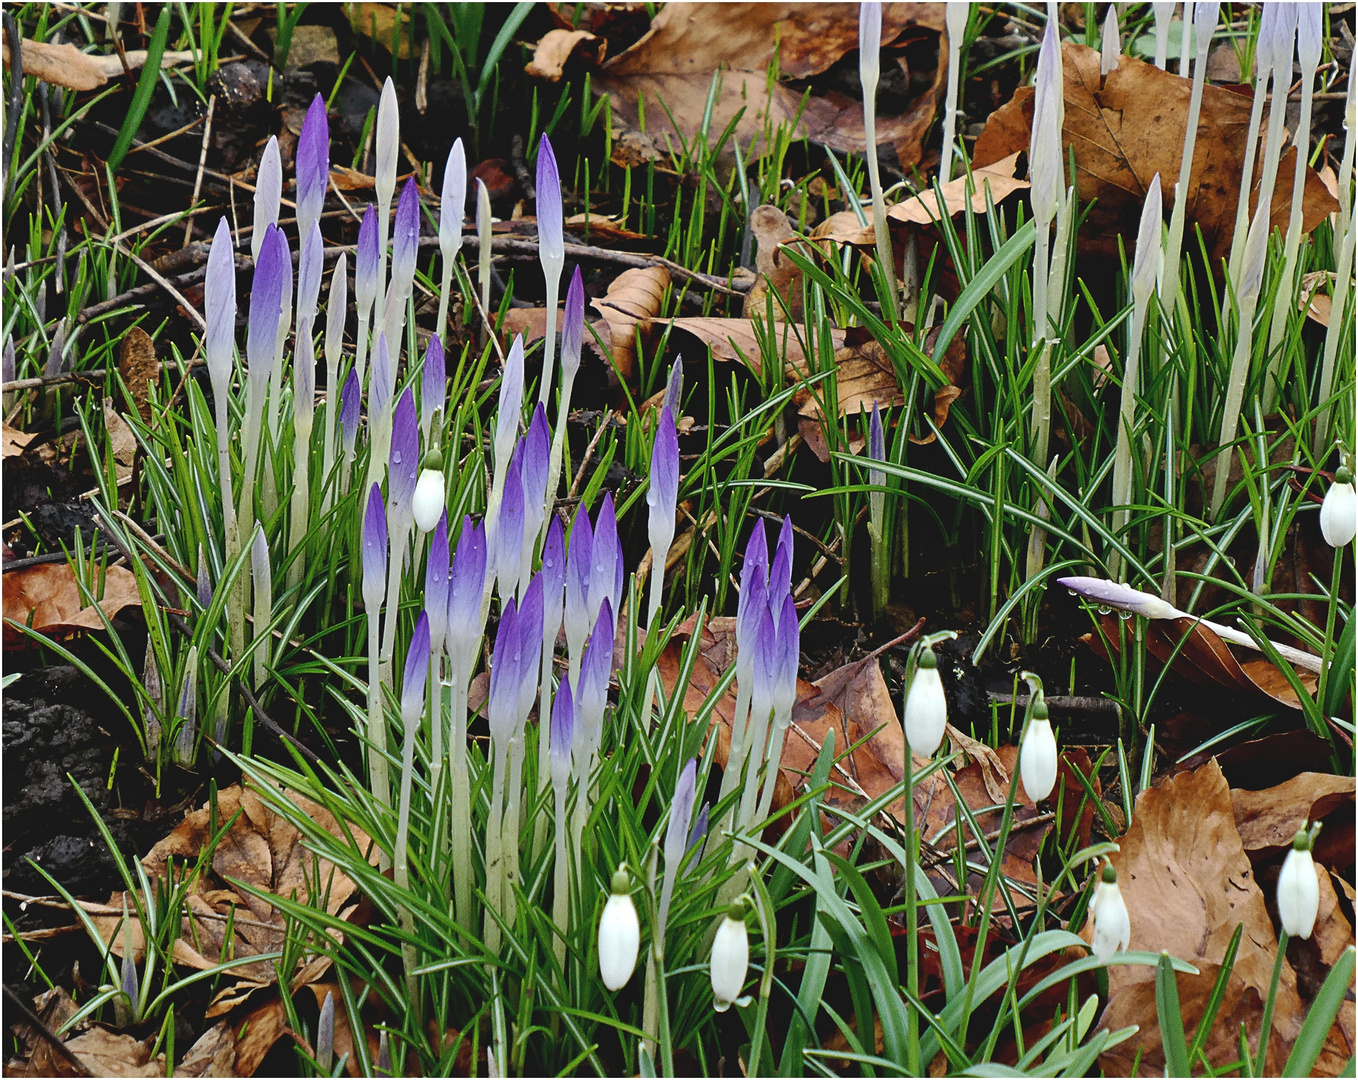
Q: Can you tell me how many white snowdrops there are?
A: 8